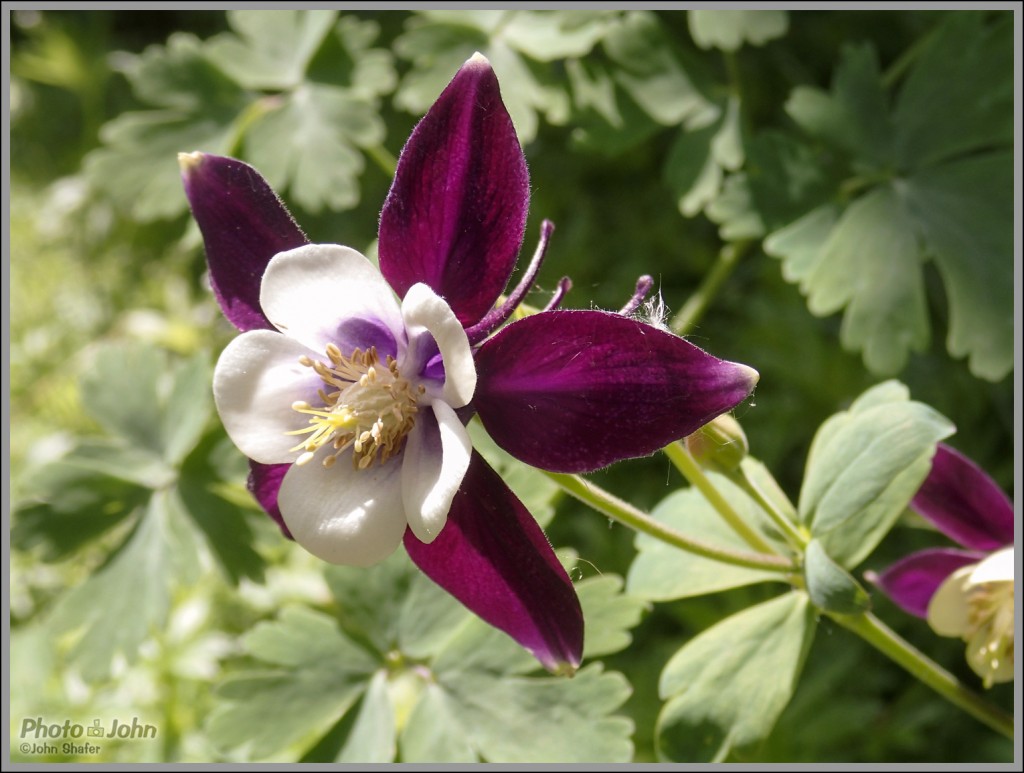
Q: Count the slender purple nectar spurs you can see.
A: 3